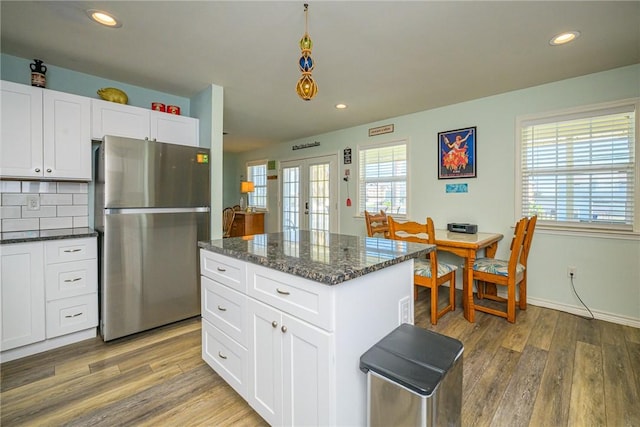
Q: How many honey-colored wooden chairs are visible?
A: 3